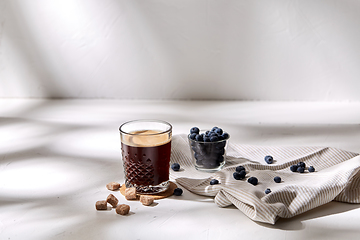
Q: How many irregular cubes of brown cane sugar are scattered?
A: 6